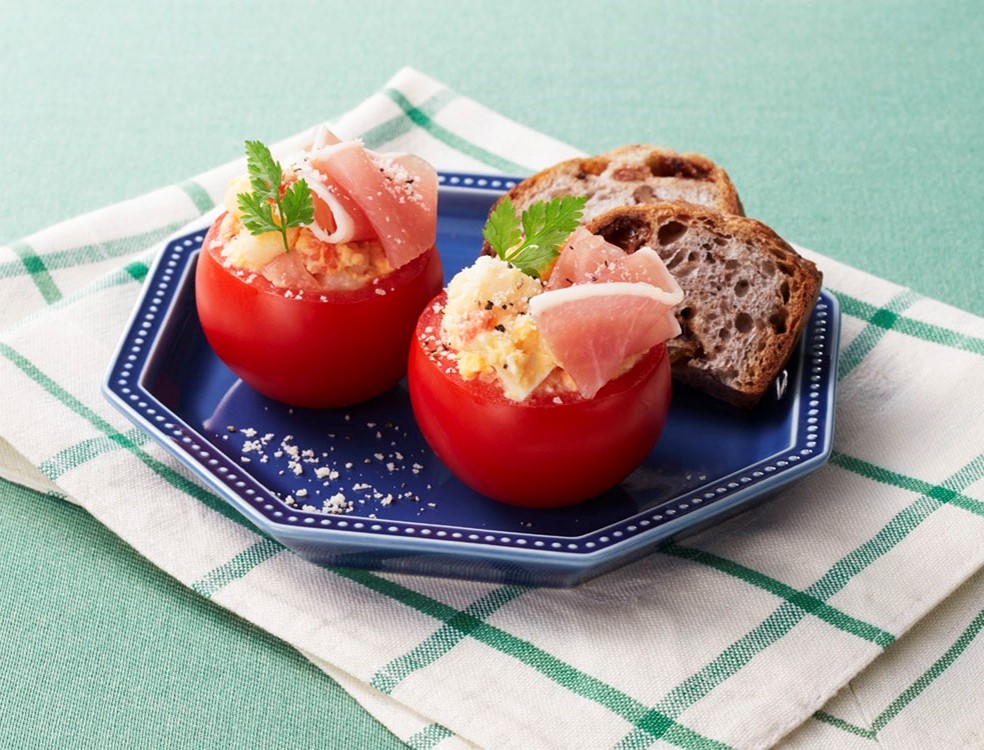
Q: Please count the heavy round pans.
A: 0